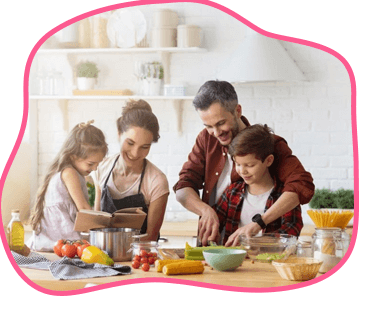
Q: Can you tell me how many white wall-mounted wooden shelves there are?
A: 2